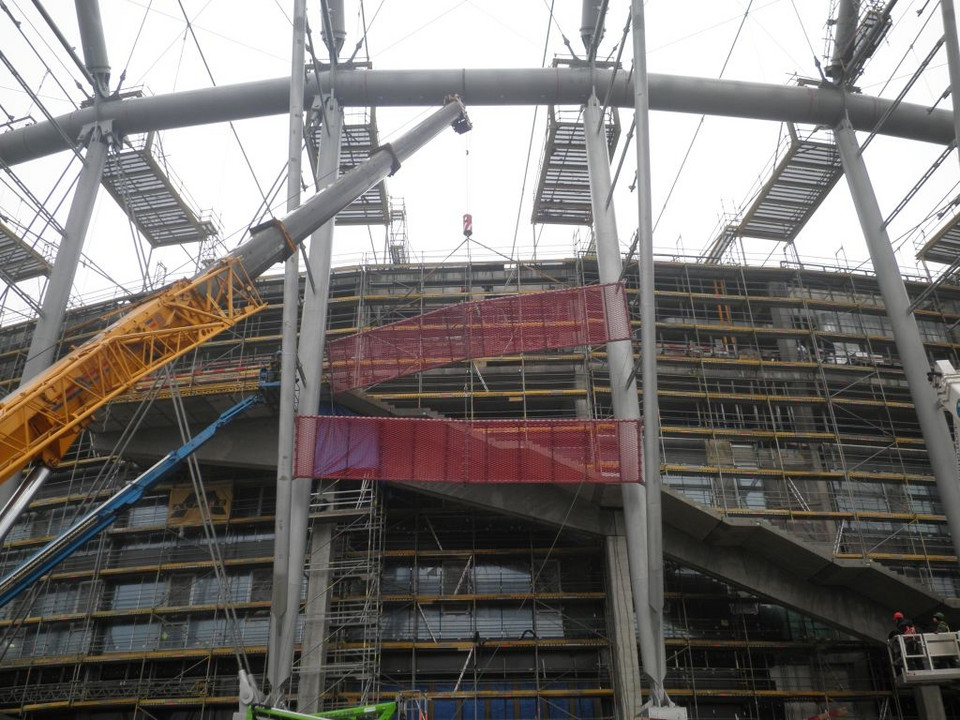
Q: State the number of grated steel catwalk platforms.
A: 6